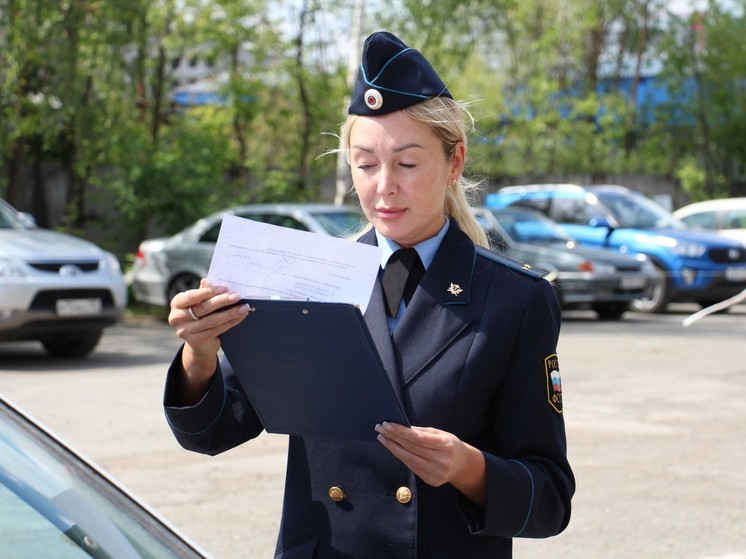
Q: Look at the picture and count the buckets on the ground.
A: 0